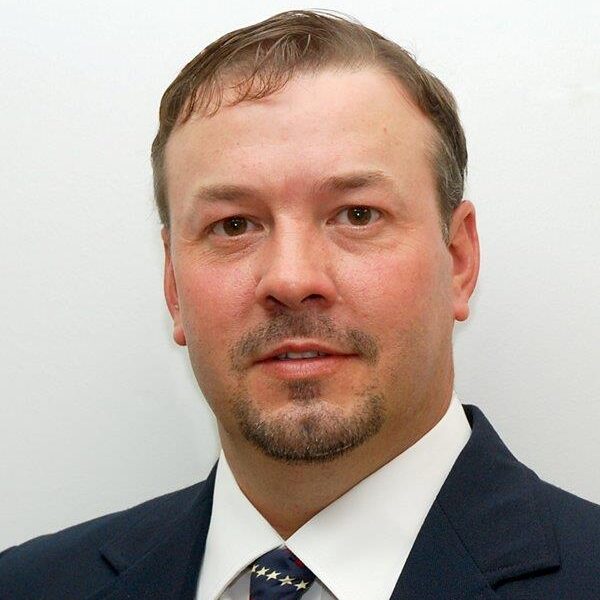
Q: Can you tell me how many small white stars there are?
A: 5